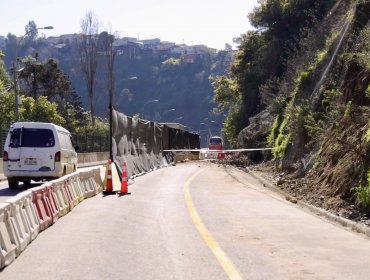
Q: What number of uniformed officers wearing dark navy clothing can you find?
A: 0